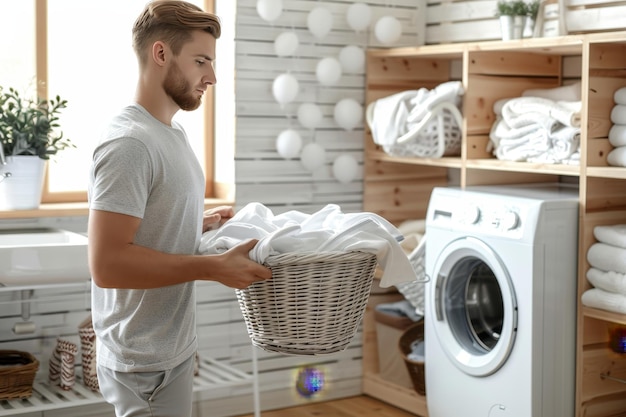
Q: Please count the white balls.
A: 13